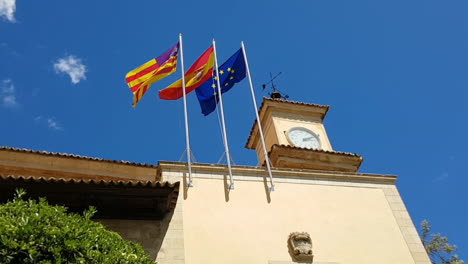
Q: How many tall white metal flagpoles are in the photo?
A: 3